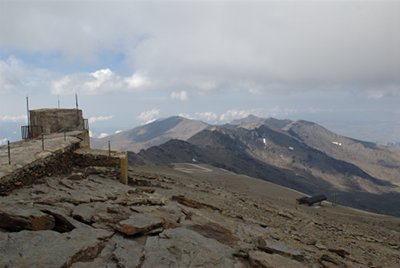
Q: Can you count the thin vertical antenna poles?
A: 3